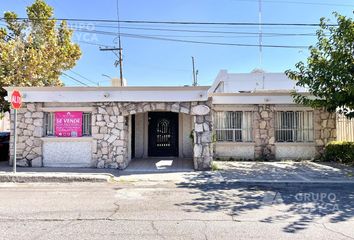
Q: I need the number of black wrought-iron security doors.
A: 1